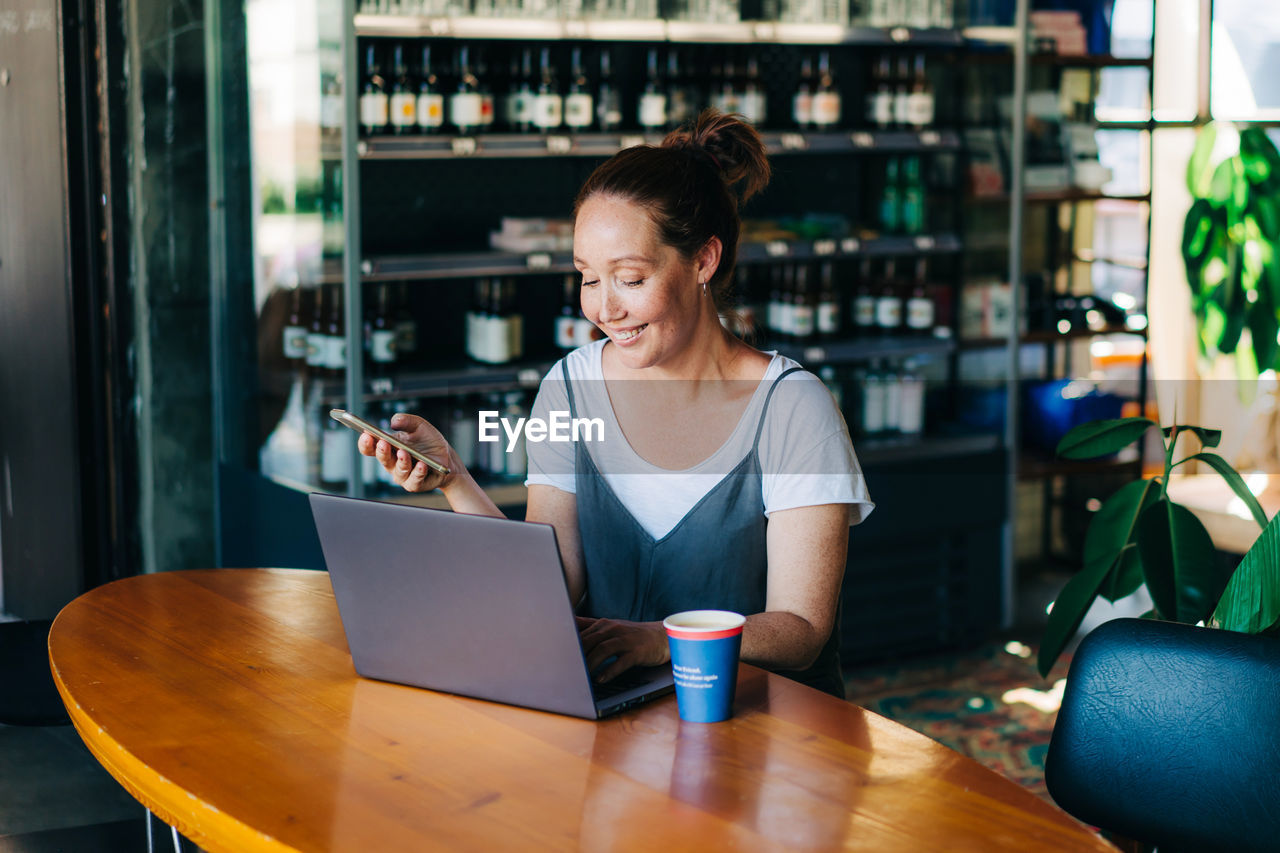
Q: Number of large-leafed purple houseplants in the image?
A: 0